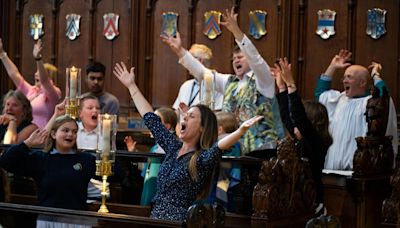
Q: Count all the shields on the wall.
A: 8